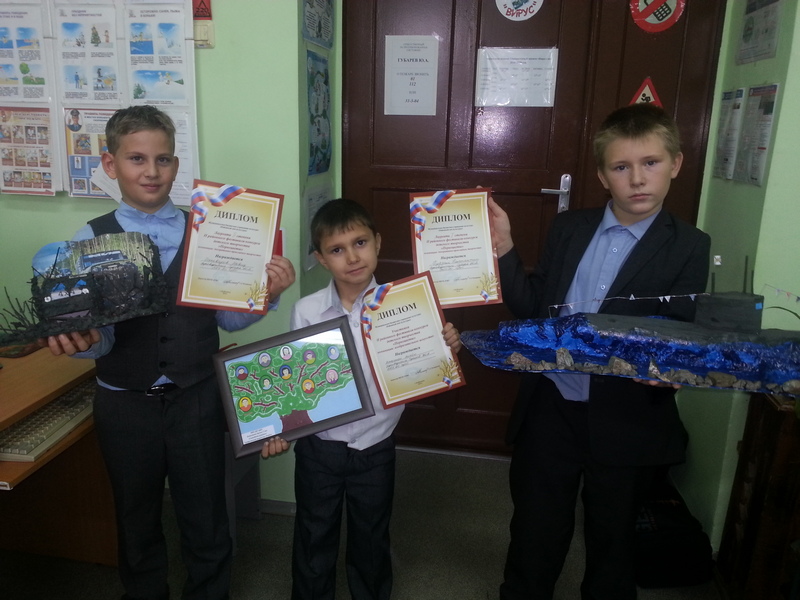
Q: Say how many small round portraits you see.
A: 10